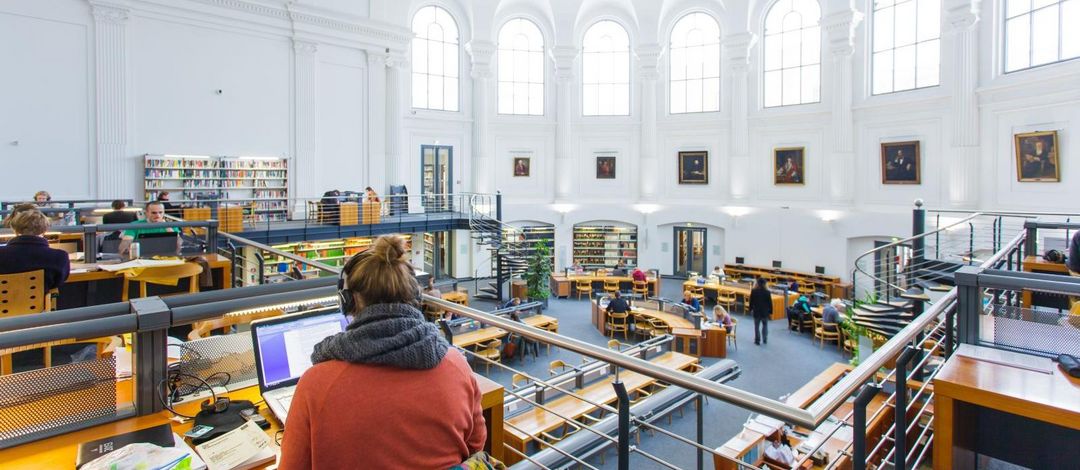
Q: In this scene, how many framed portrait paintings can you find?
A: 6